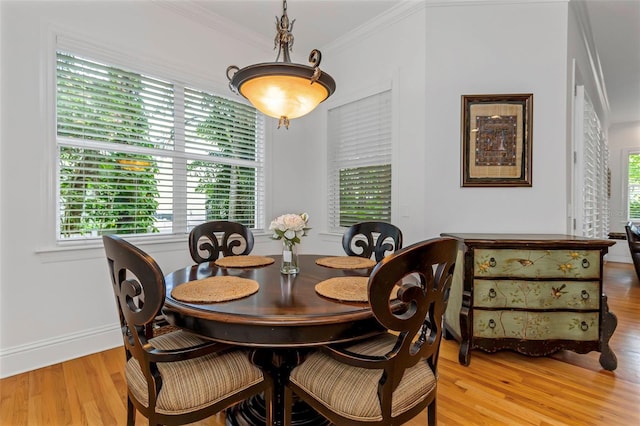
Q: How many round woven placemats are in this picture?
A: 4